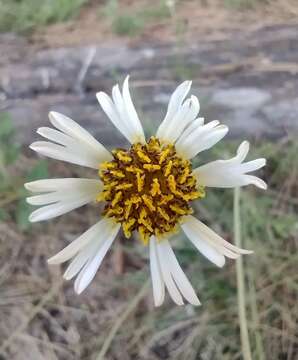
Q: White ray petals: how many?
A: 9